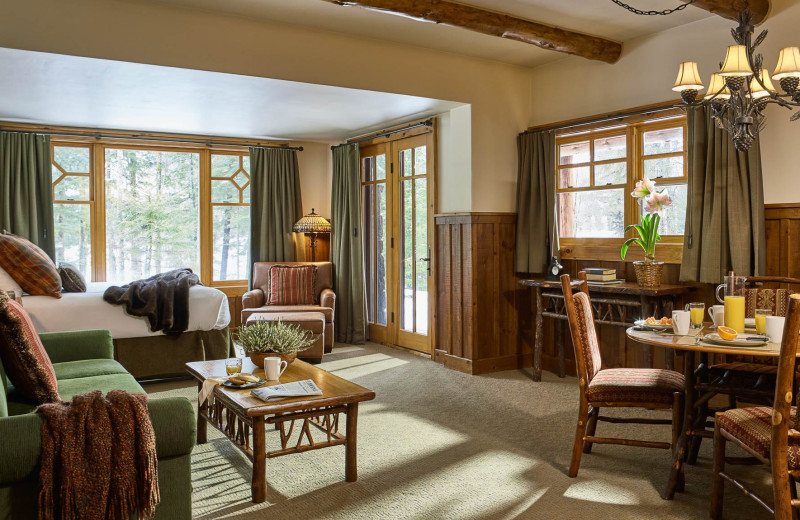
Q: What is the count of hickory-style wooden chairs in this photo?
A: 3